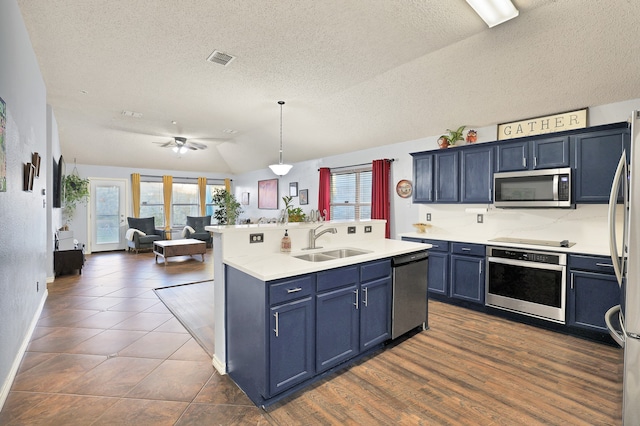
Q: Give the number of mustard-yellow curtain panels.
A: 4